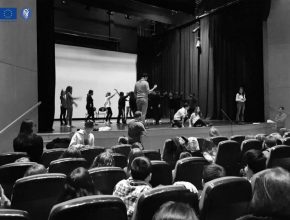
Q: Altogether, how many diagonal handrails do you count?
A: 1